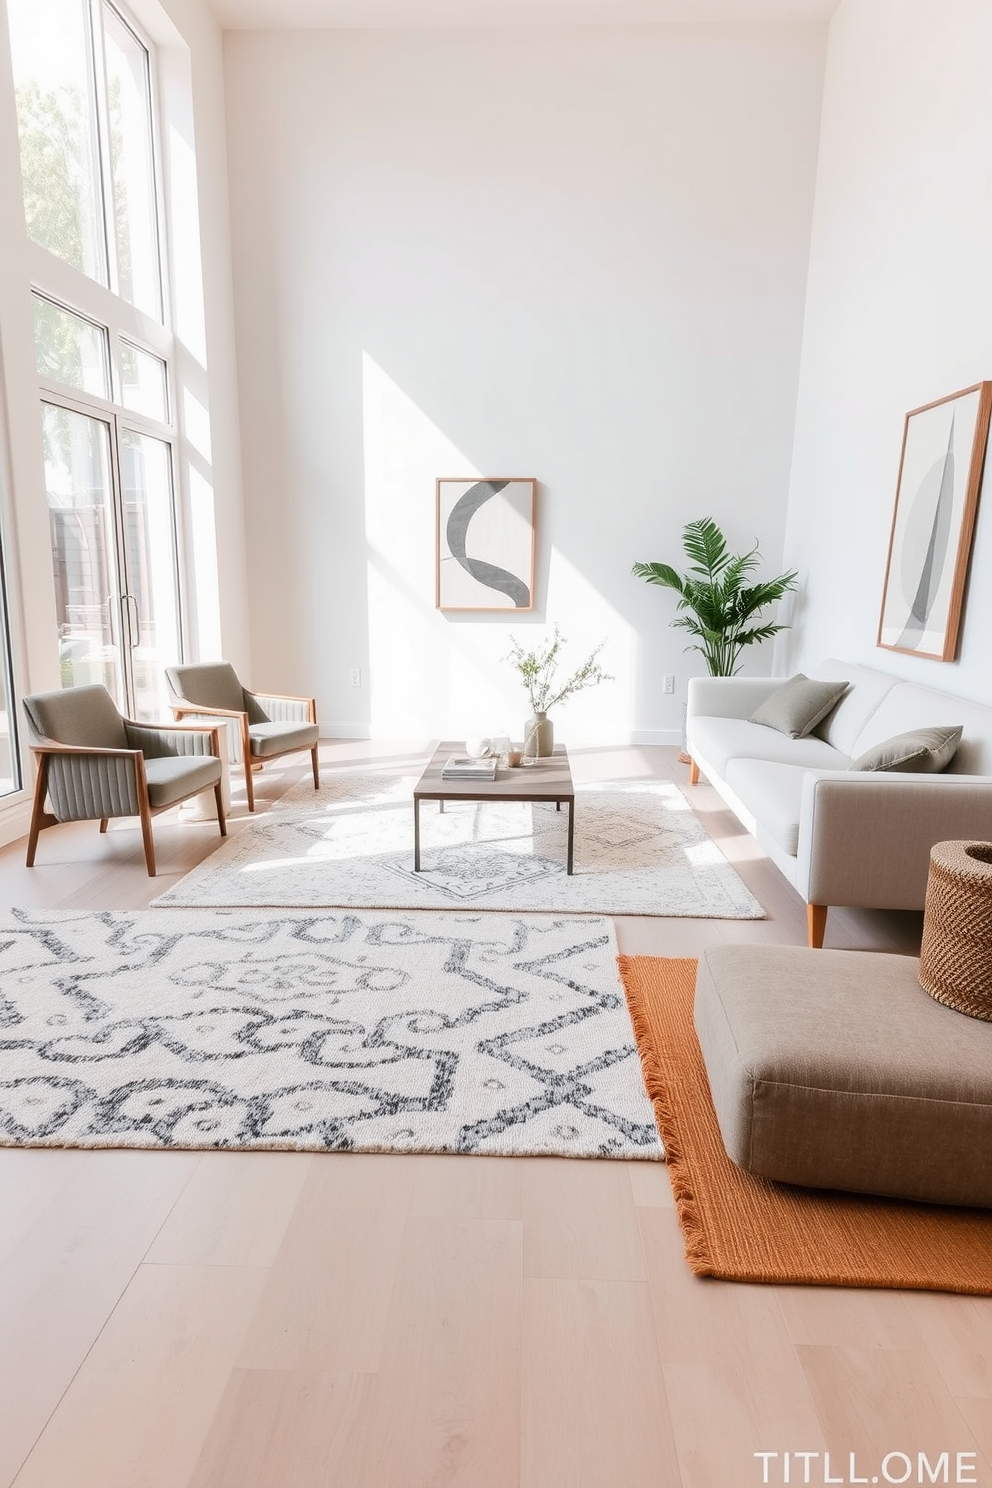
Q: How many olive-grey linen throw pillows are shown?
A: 2